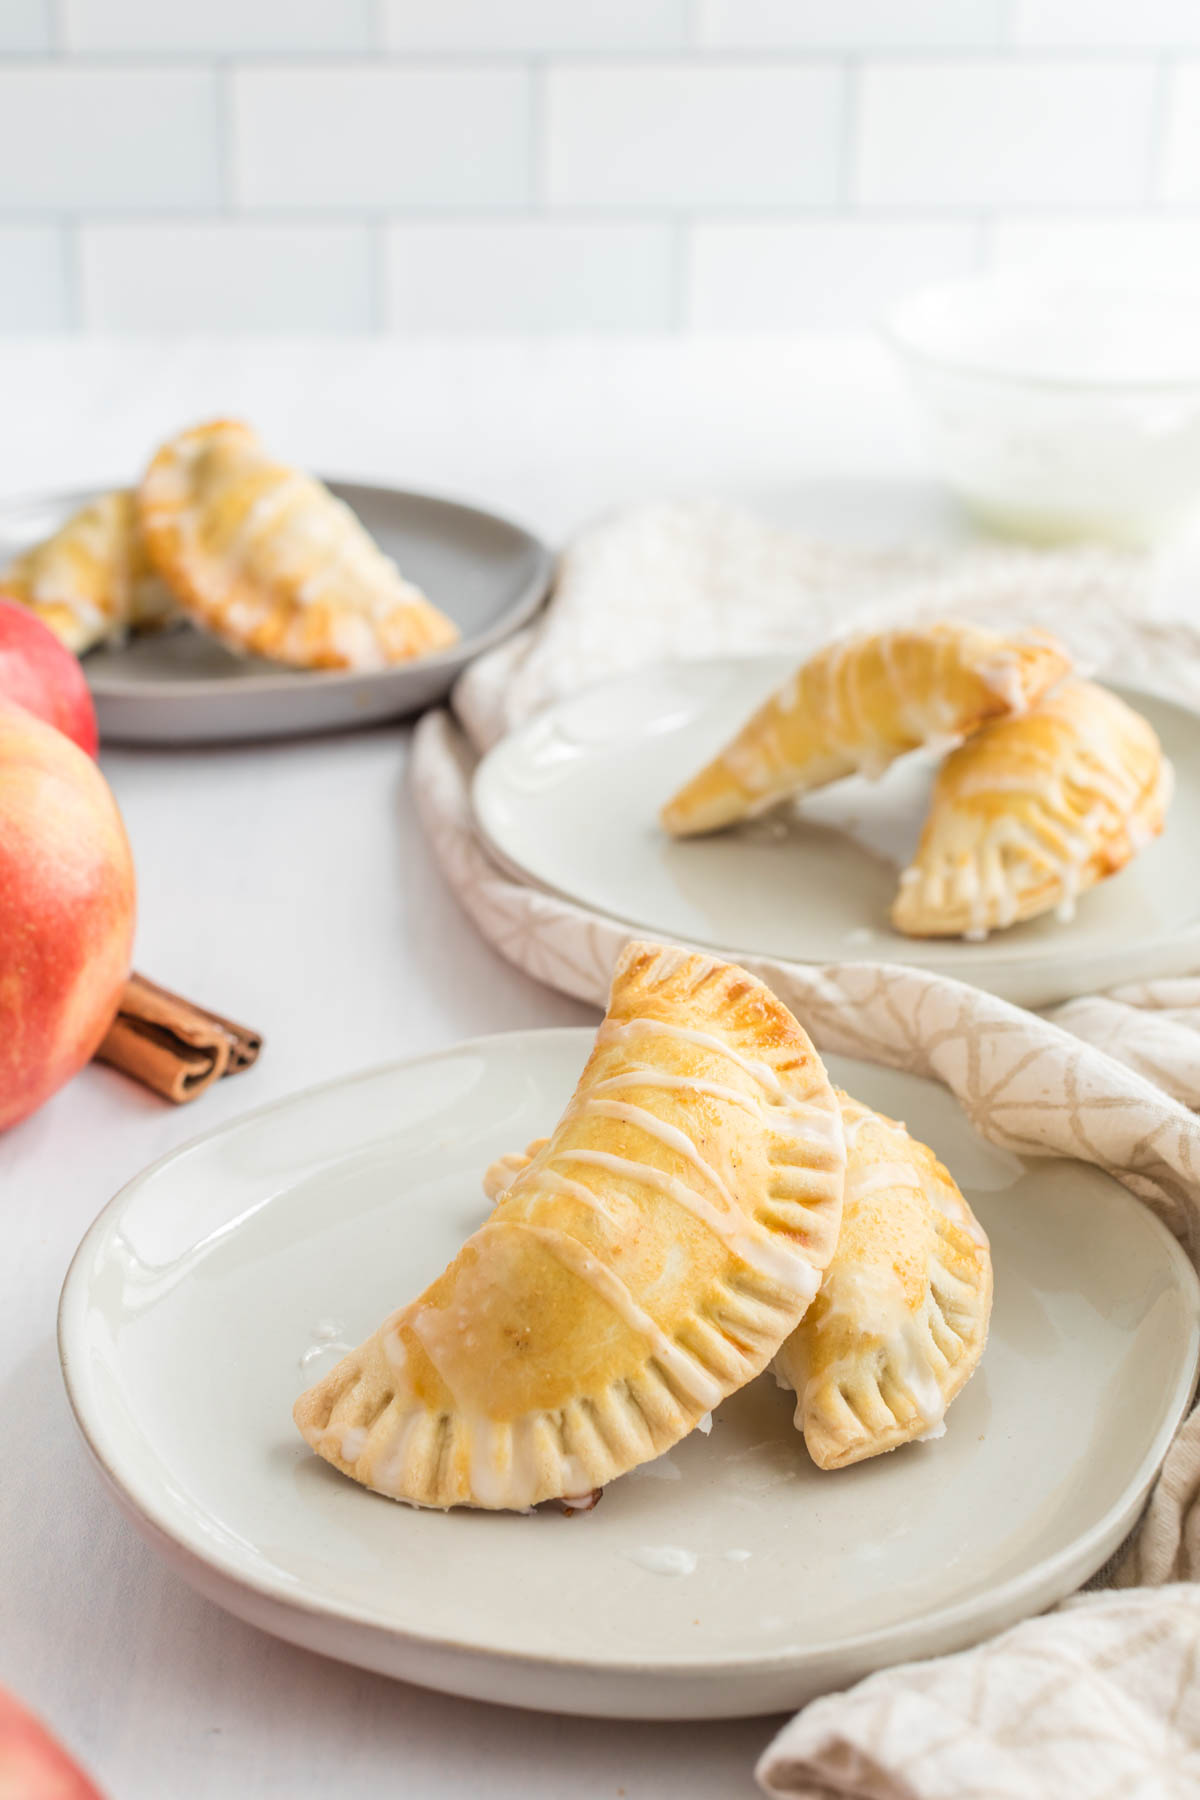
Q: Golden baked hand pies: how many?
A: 6